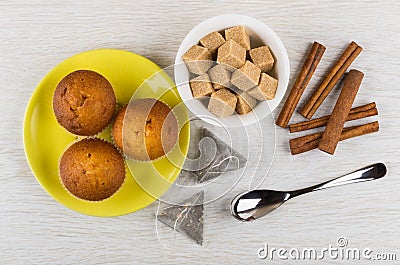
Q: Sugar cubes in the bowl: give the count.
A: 11